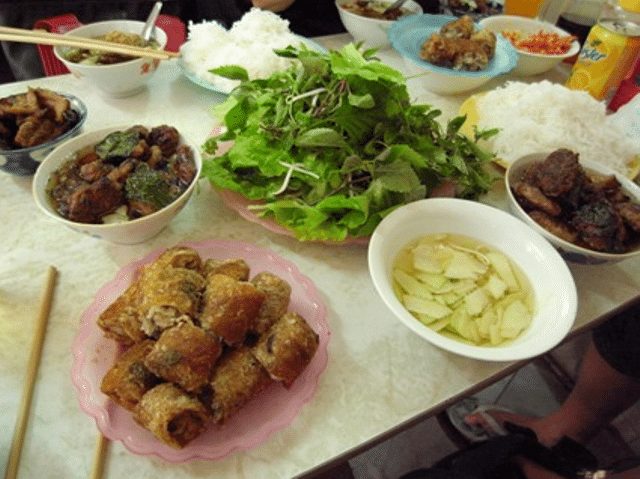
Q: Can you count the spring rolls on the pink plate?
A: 11